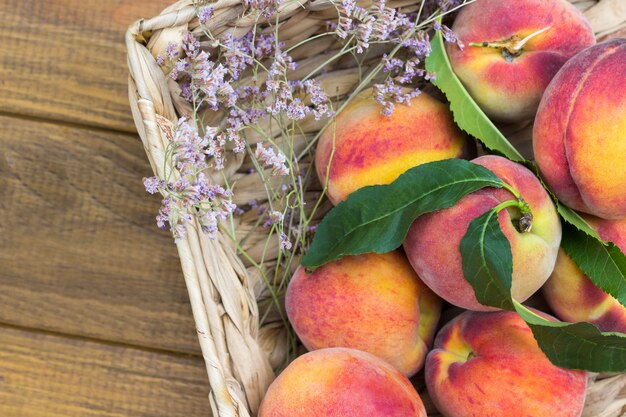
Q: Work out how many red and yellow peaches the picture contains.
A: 8